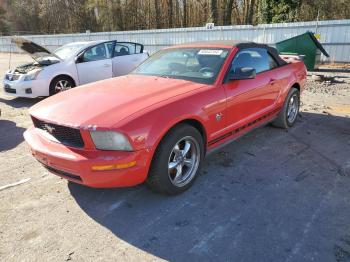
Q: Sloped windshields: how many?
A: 2